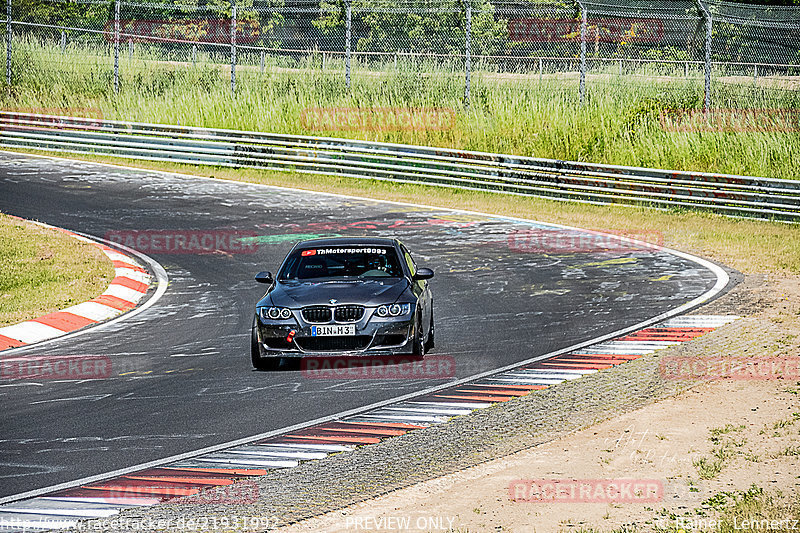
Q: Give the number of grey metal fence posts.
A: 7